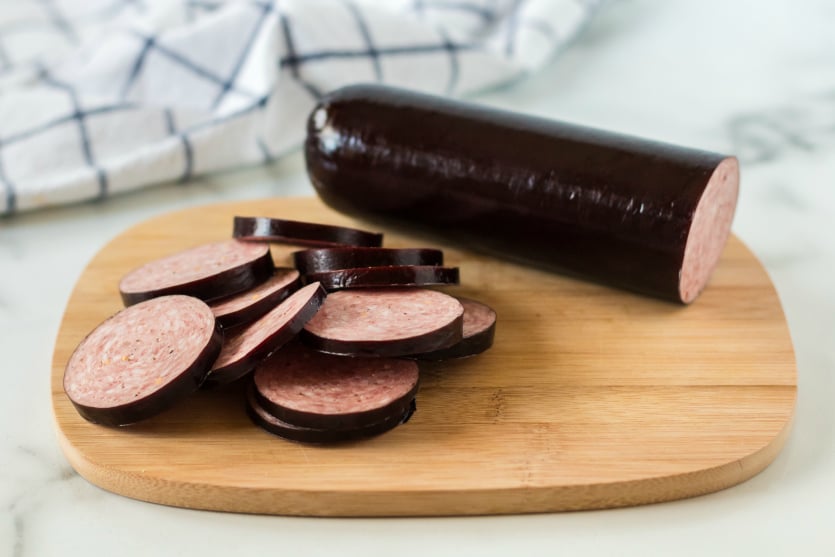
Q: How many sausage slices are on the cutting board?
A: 11